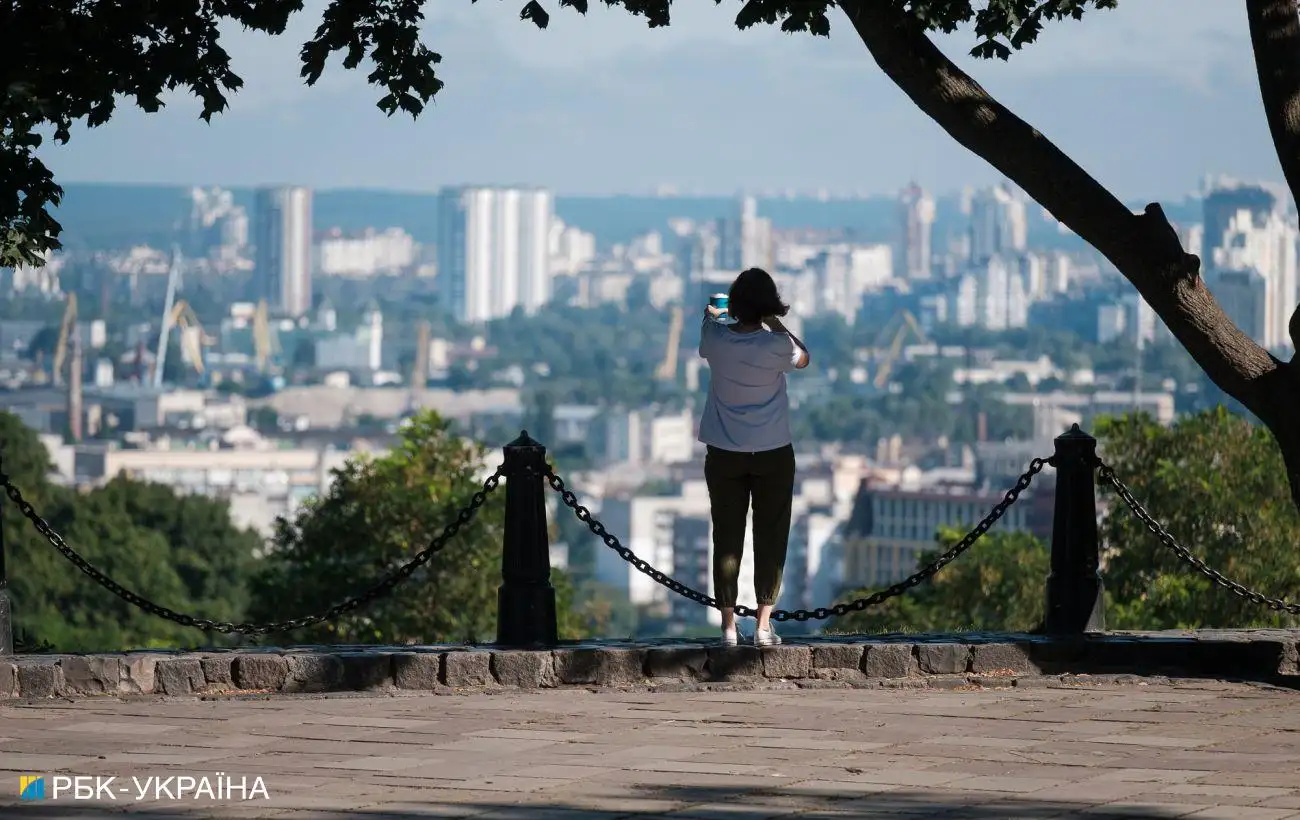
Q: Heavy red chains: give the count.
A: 0